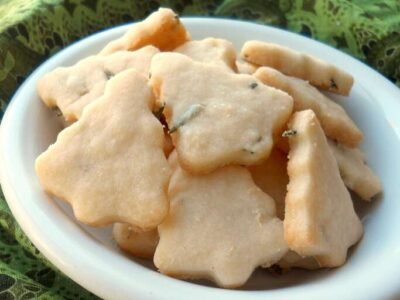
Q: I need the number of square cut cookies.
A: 0